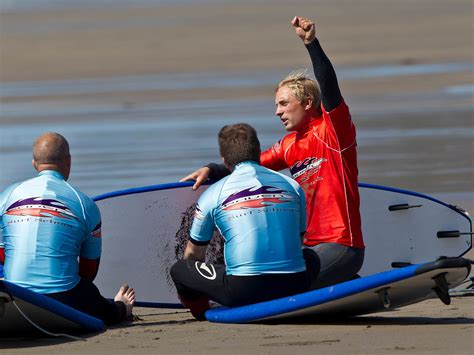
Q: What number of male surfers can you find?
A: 3